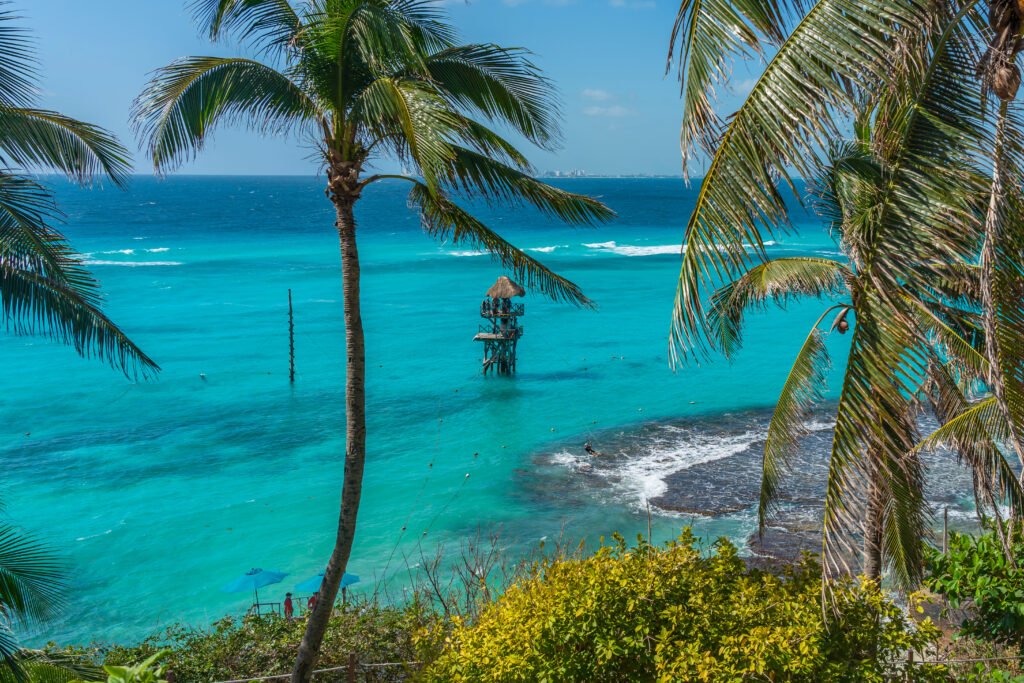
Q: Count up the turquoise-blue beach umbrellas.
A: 2